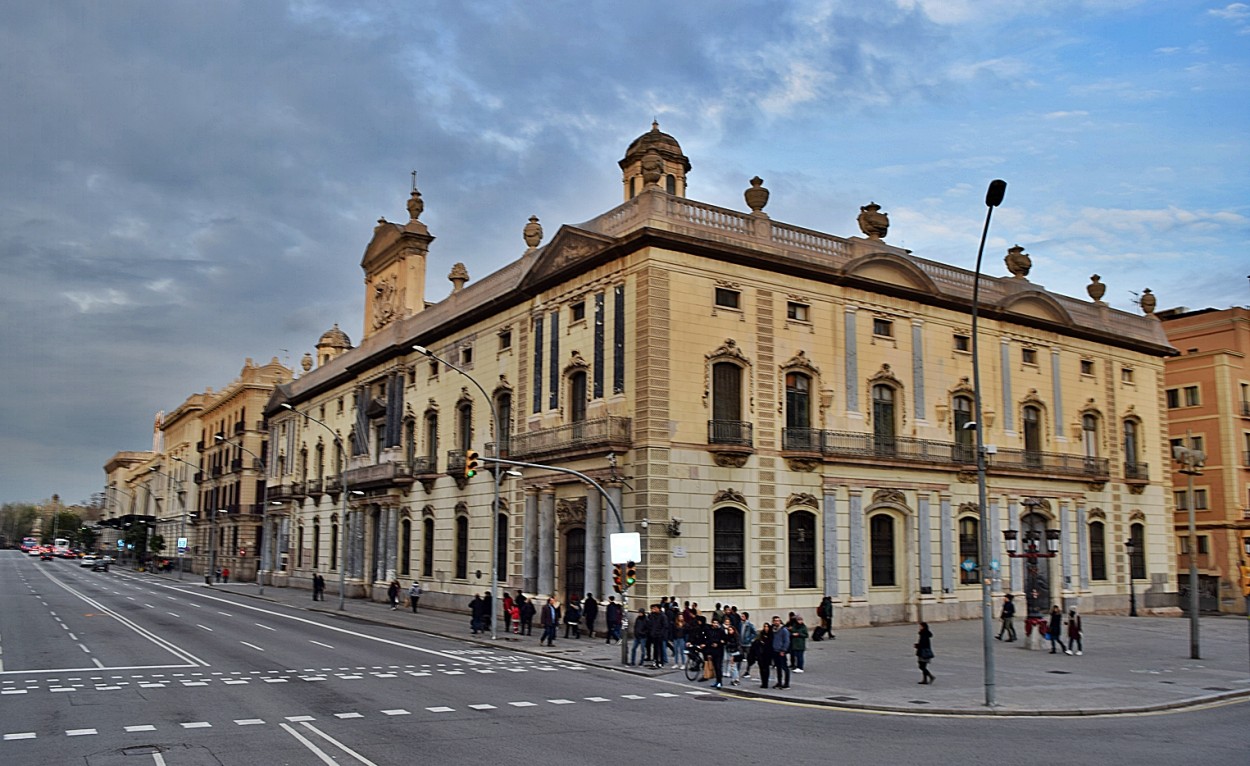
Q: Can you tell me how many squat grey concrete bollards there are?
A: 0